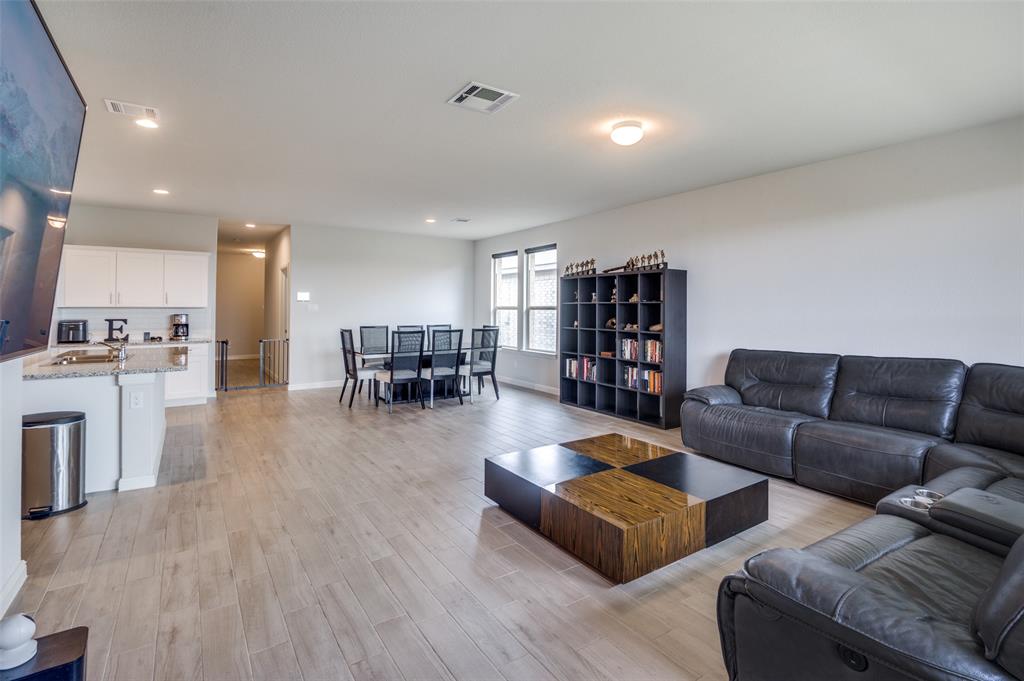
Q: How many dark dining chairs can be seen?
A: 8